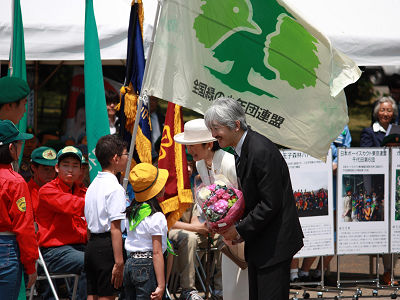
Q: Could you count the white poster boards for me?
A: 3